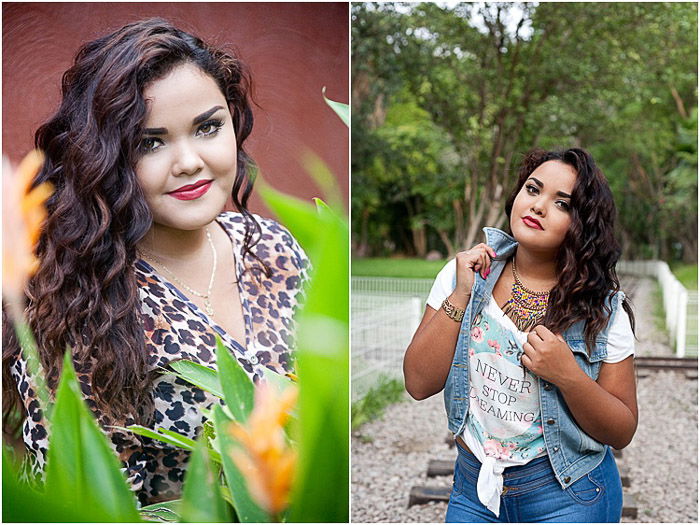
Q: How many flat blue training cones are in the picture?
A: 0